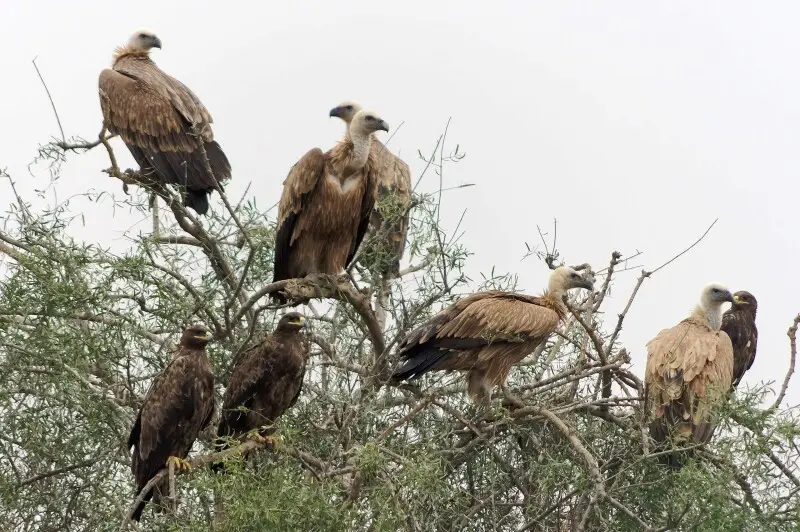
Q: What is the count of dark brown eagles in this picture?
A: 3